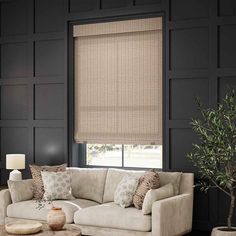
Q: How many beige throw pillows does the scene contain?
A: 2